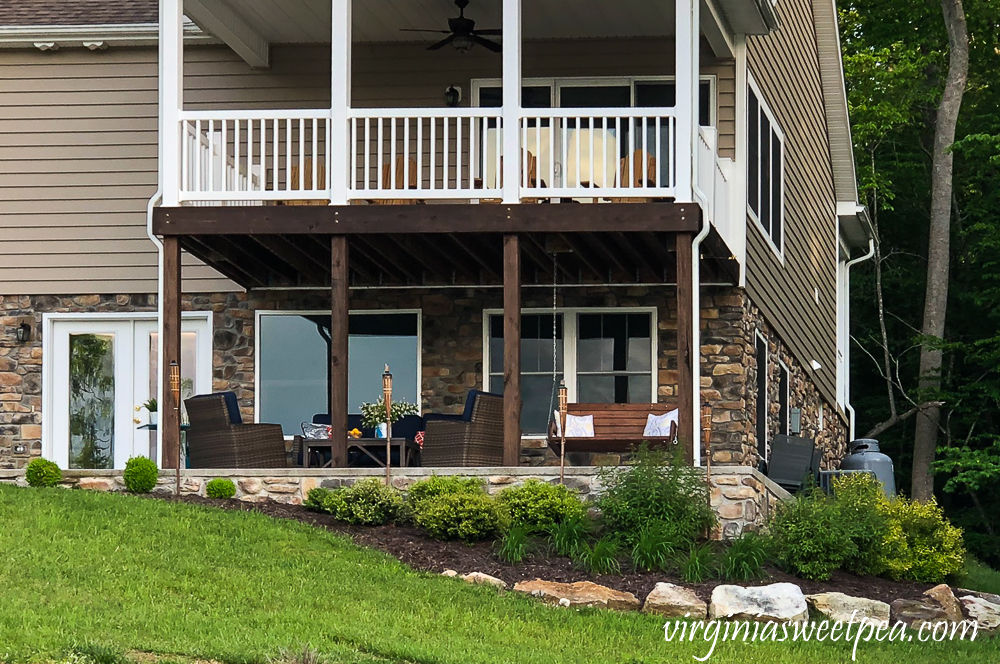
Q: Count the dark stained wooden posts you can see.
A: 4